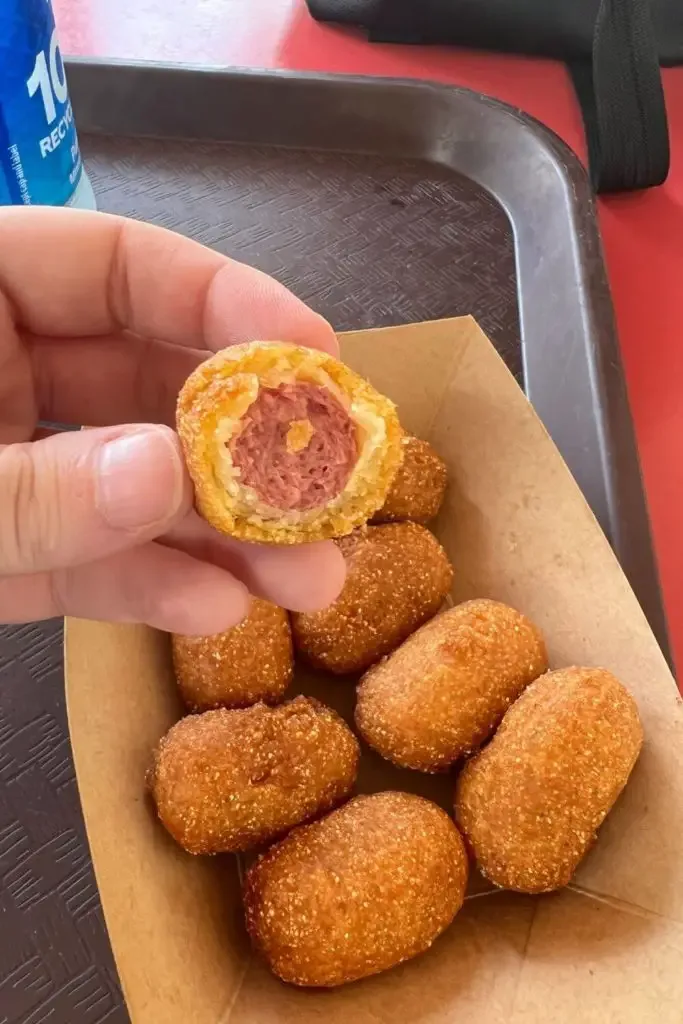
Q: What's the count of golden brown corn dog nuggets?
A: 8